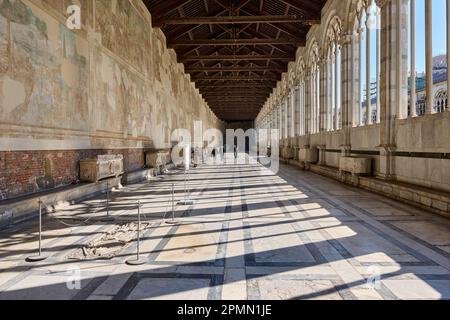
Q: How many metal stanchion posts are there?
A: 4